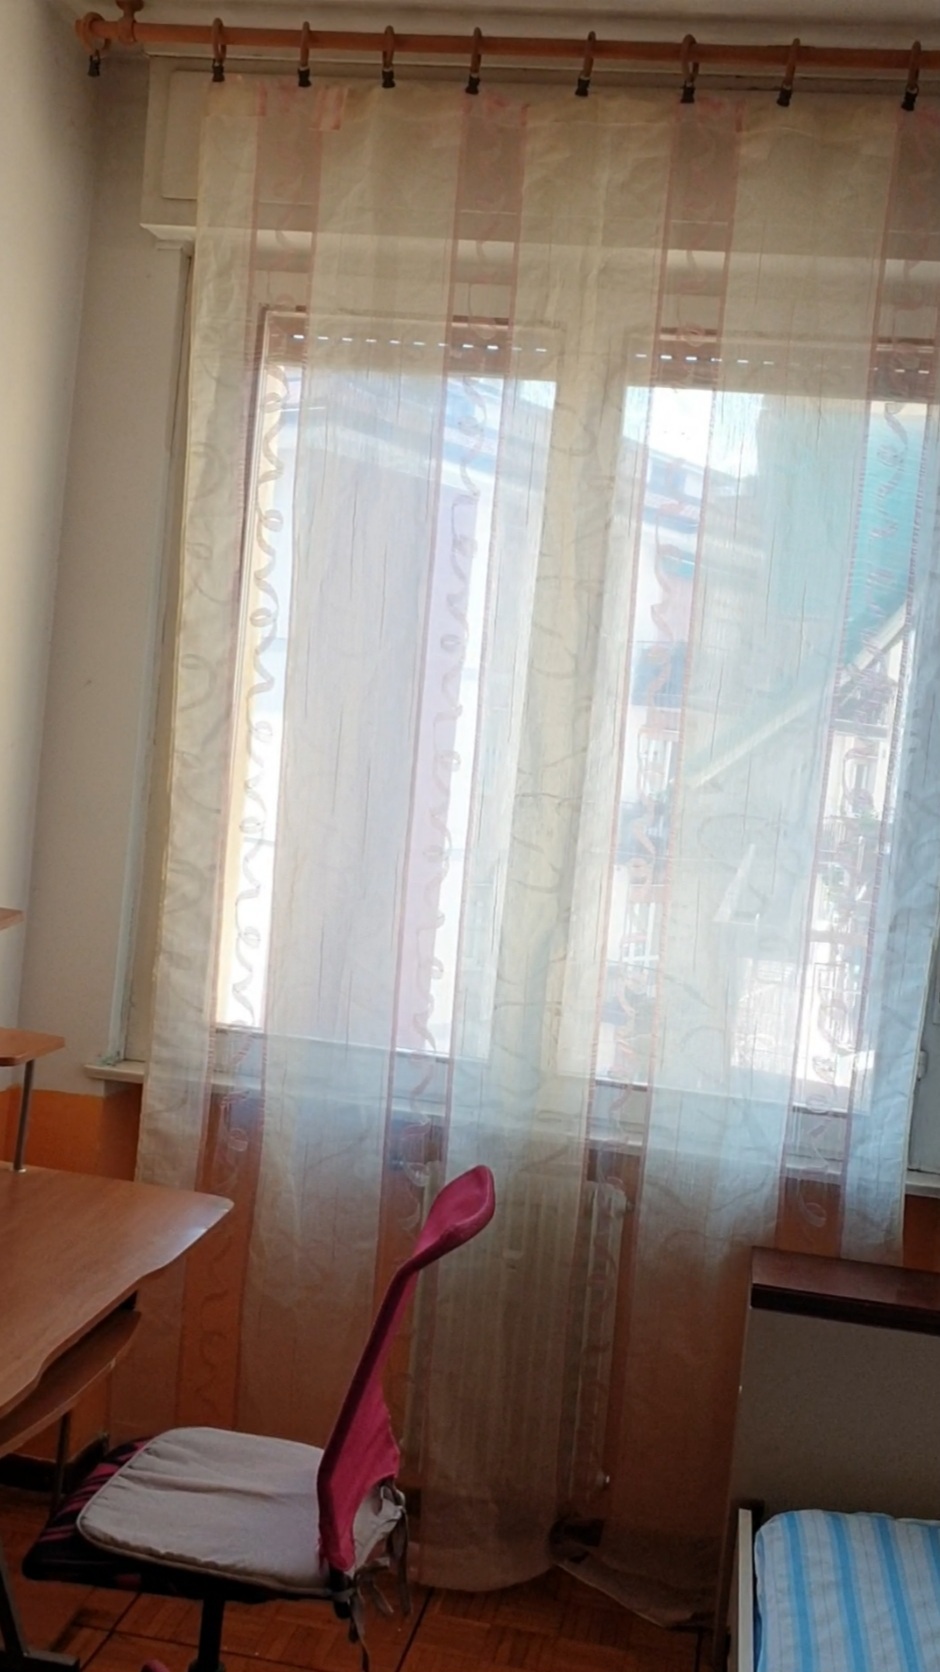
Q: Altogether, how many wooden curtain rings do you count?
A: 9